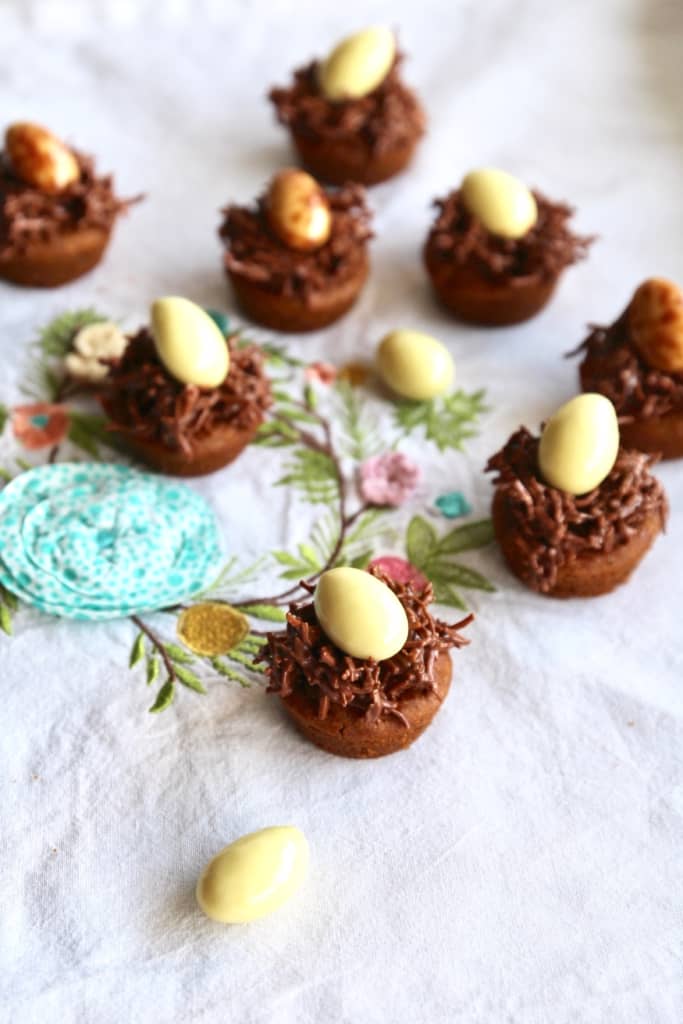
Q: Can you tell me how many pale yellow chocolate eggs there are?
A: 7